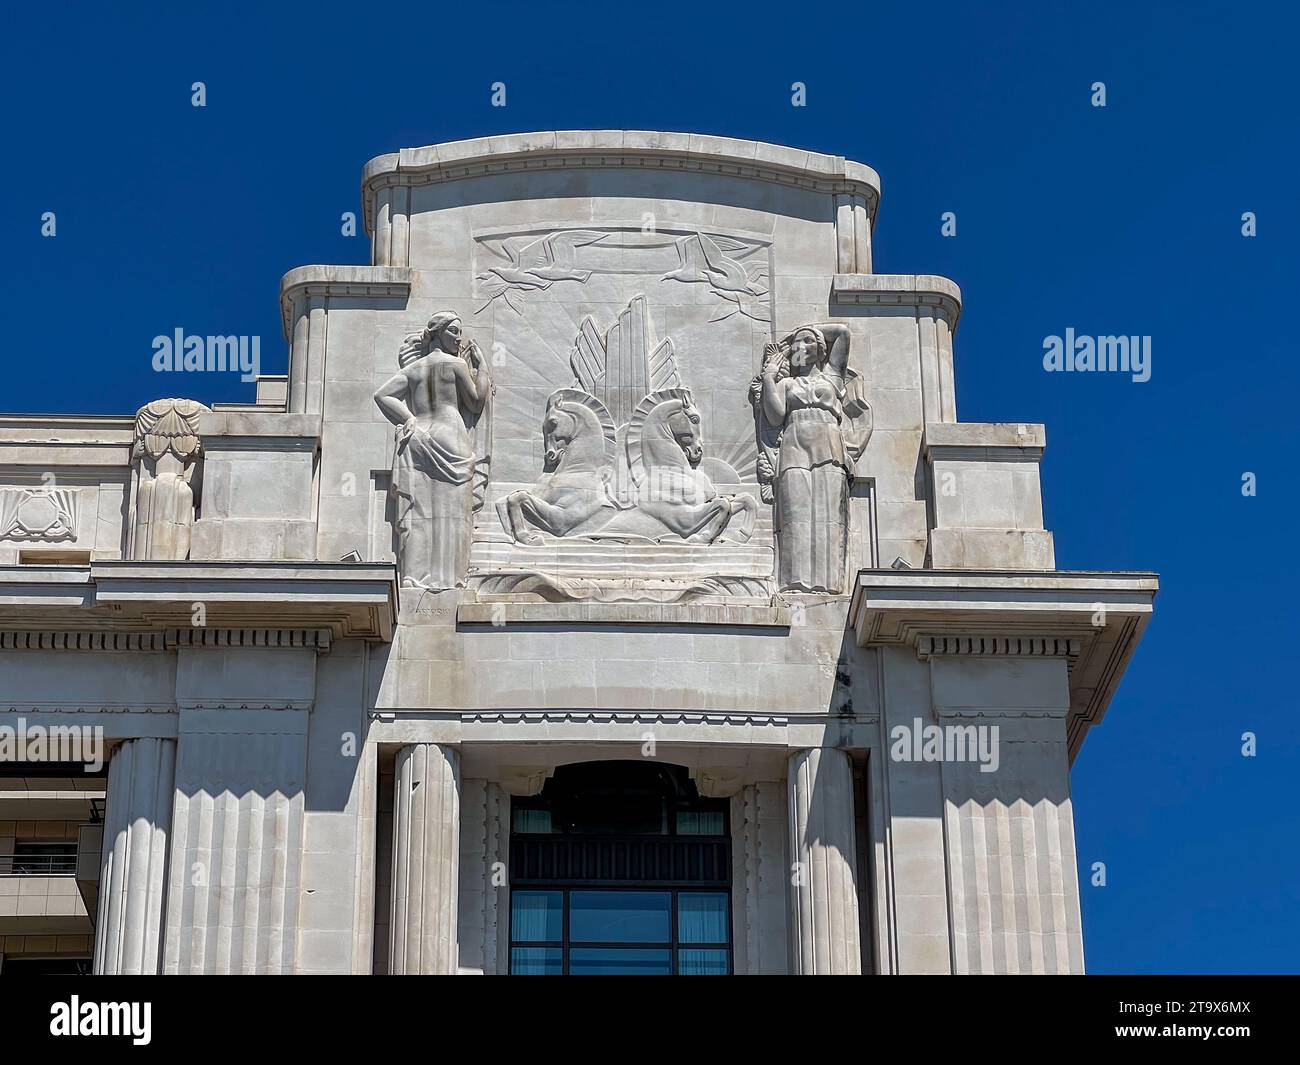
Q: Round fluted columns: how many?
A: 3